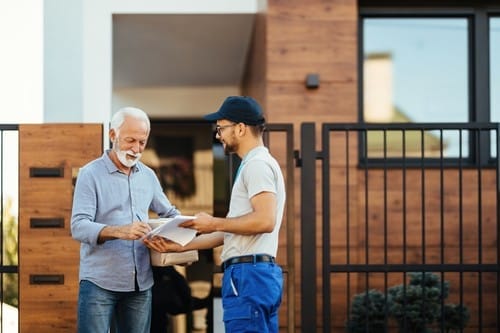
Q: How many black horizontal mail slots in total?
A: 3